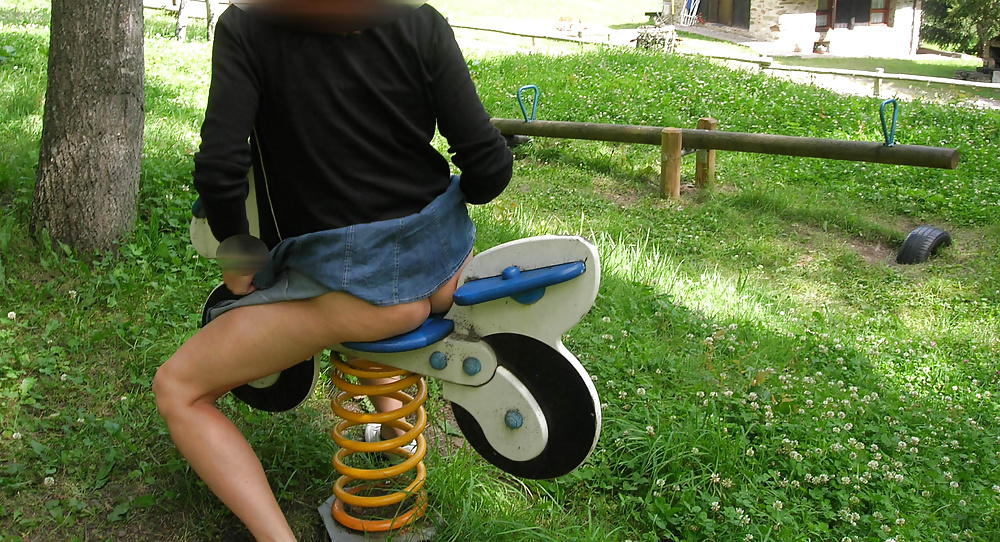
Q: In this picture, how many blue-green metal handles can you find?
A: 2